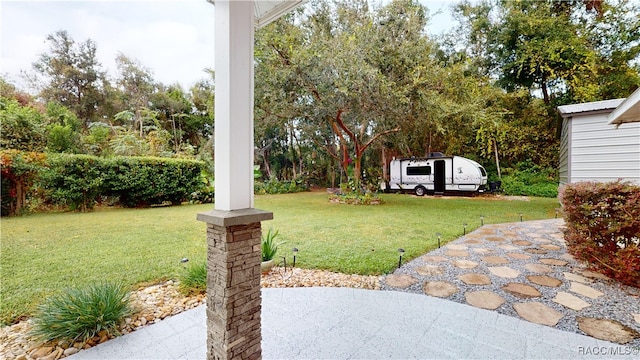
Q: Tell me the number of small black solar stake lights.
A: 8